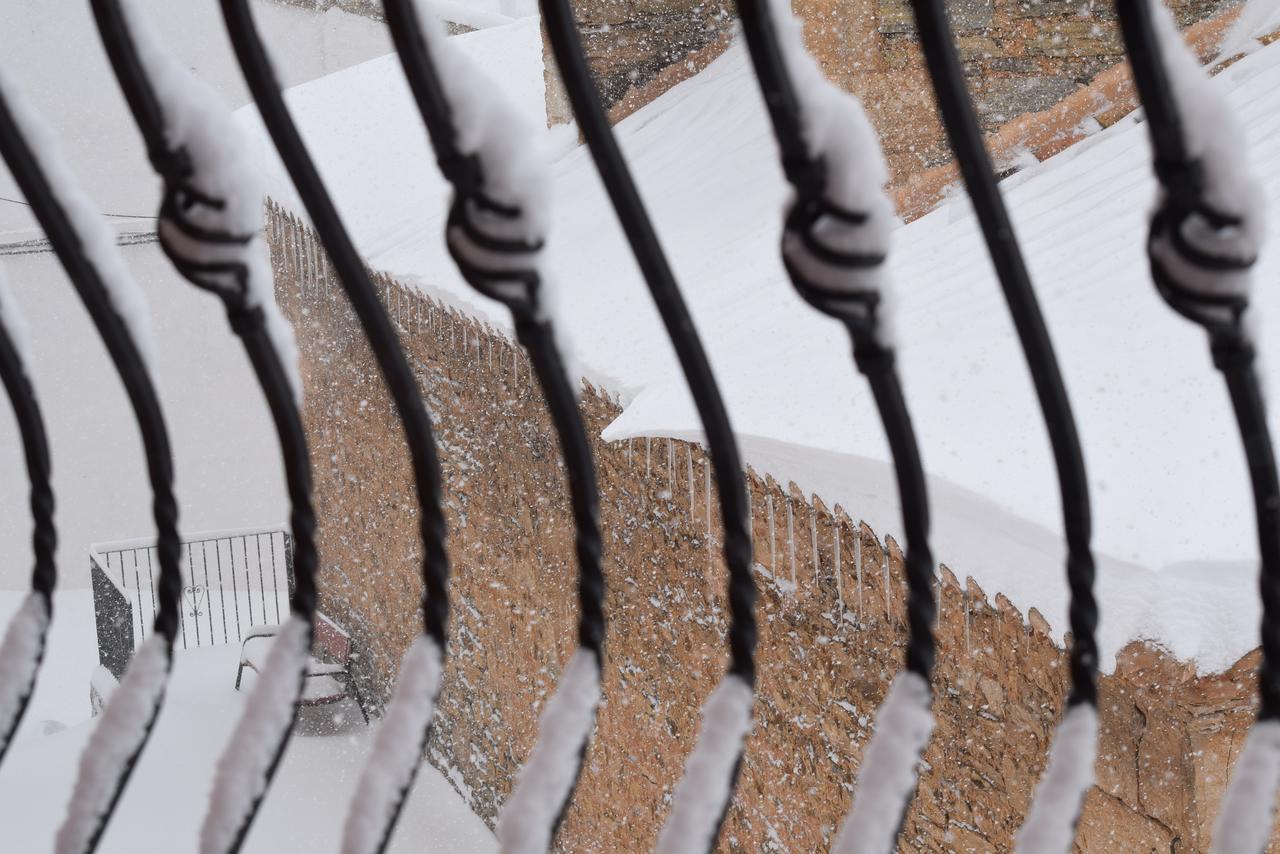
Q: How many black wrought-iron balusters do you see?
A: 9